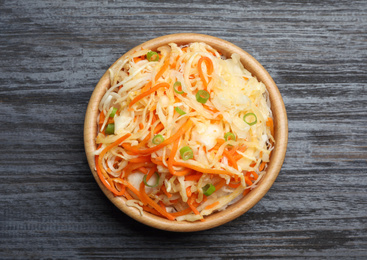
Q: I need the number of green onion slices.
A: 12